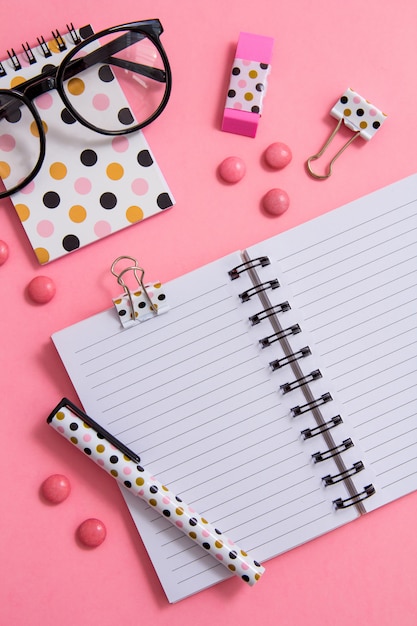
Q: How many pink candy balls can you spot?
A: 7